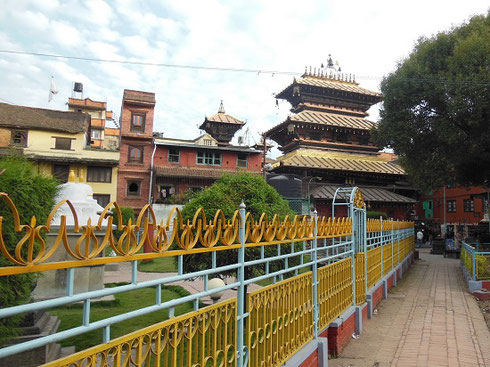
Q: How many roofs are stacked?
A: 4